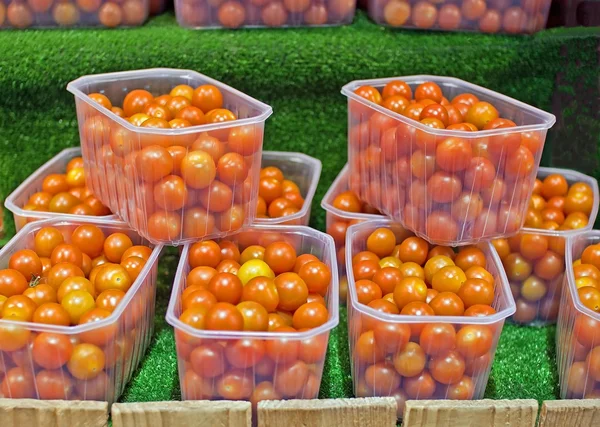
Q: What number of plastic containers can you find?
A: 13